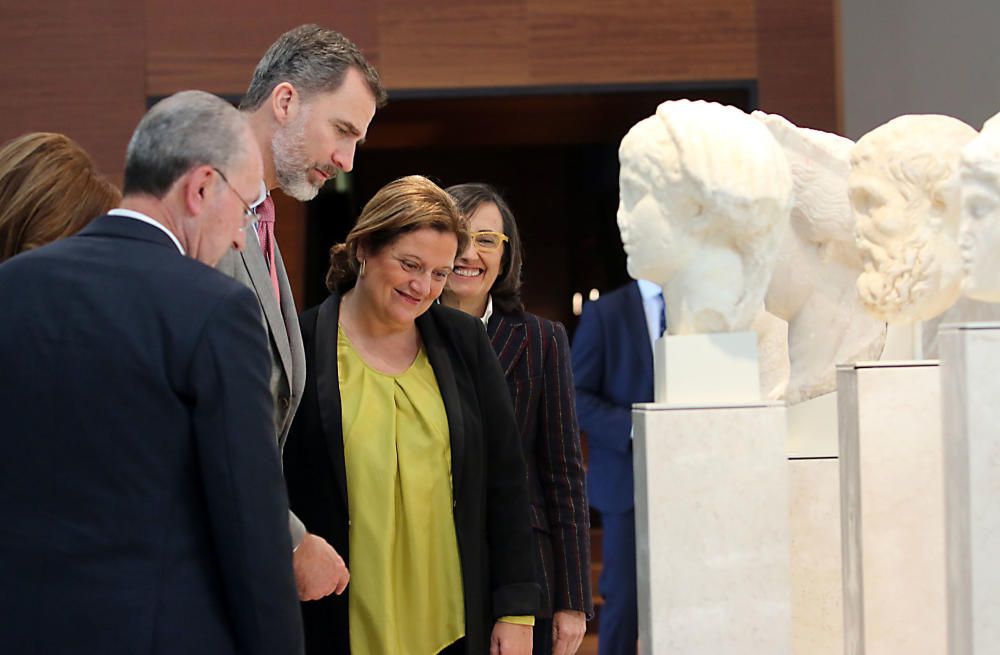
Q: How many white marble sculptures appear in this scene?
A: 4